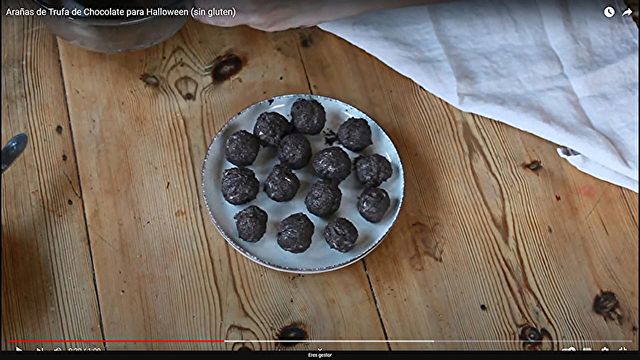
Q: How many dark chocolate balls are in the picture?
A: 14